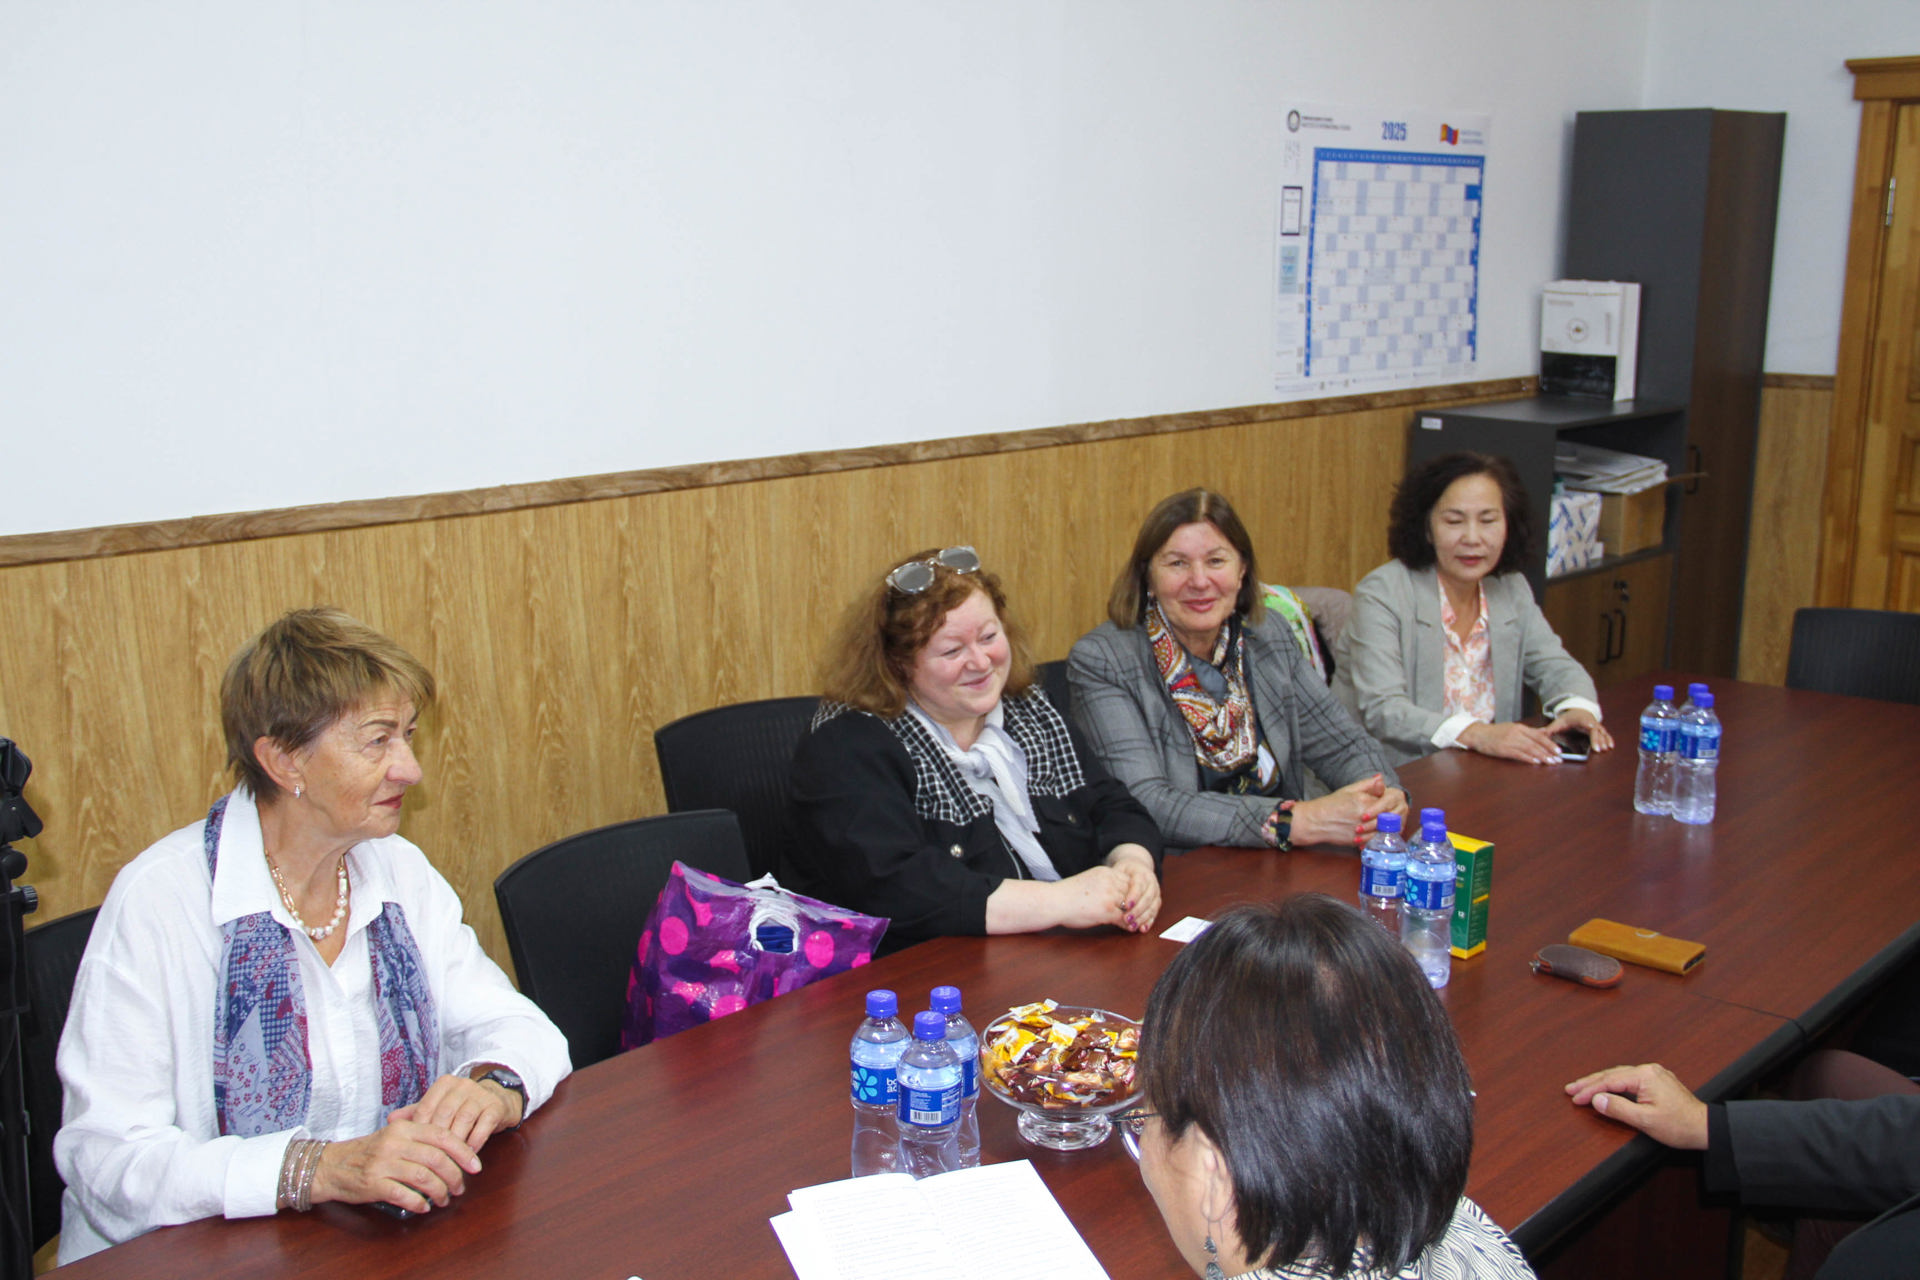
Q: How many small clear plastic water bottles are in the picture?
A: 9